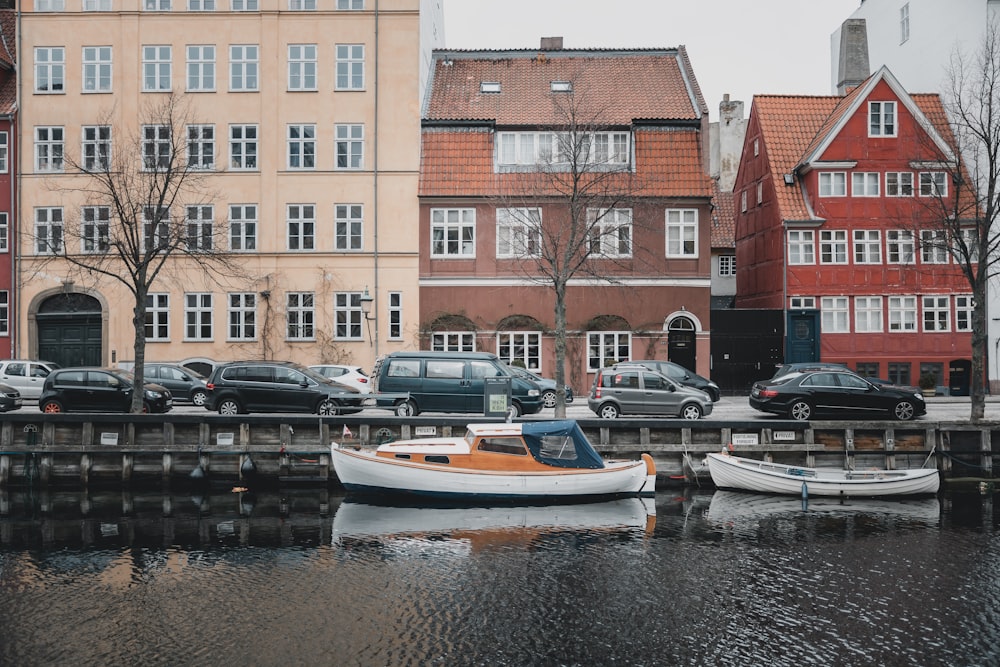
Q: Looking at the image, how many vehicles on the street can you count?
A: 12